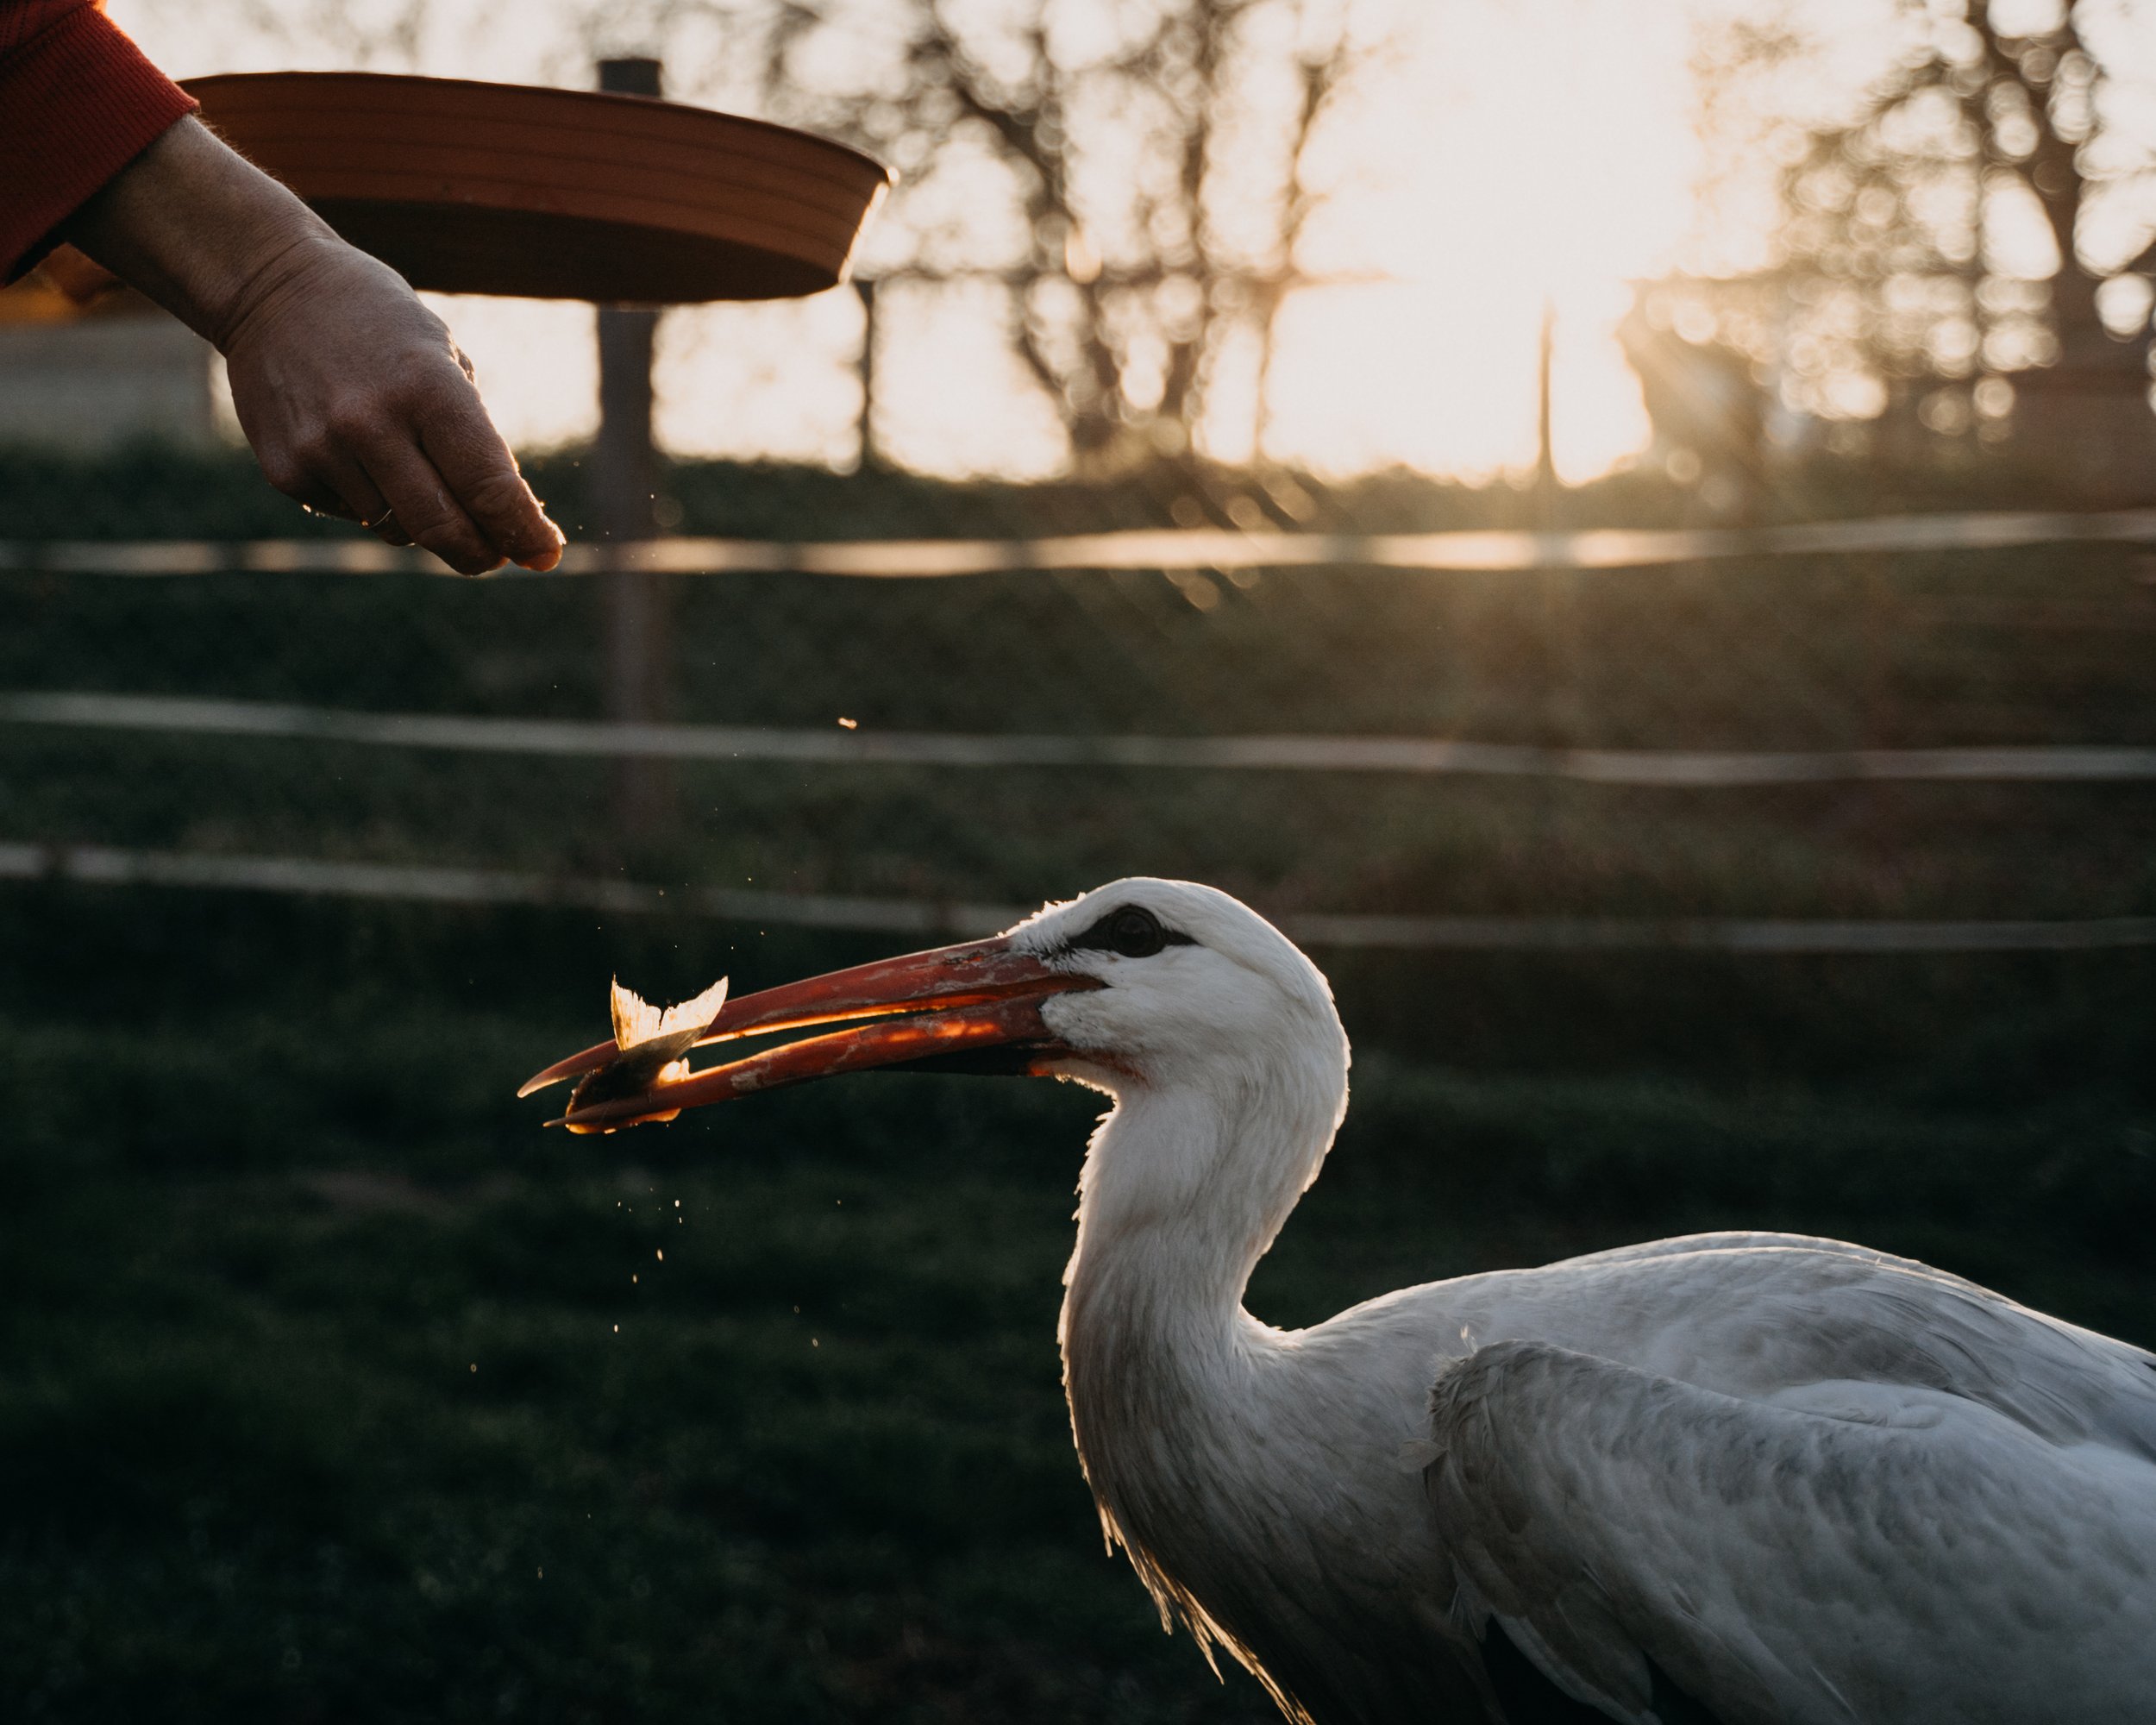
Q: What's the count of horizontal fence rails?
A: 3